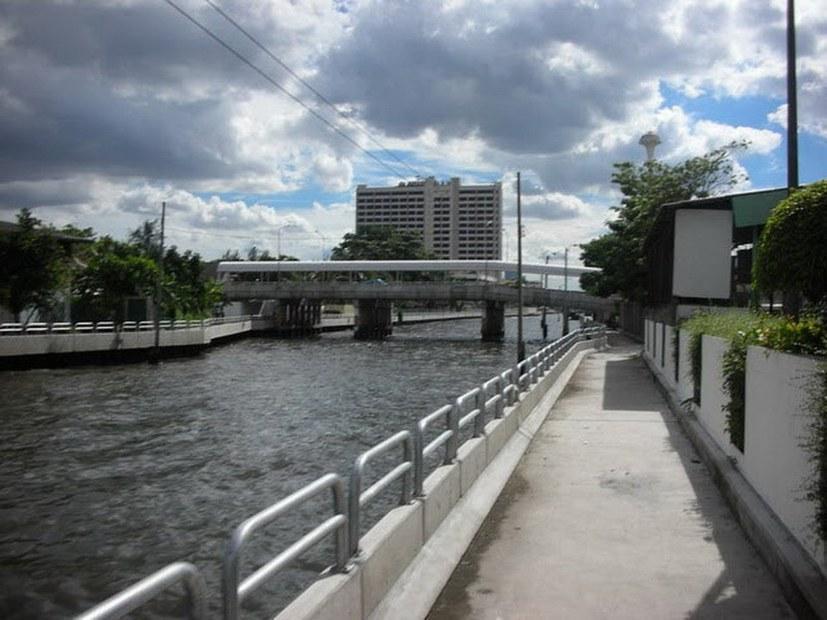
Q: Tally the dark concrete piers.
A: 3